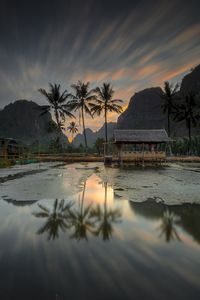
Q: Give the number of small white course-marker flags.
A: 0